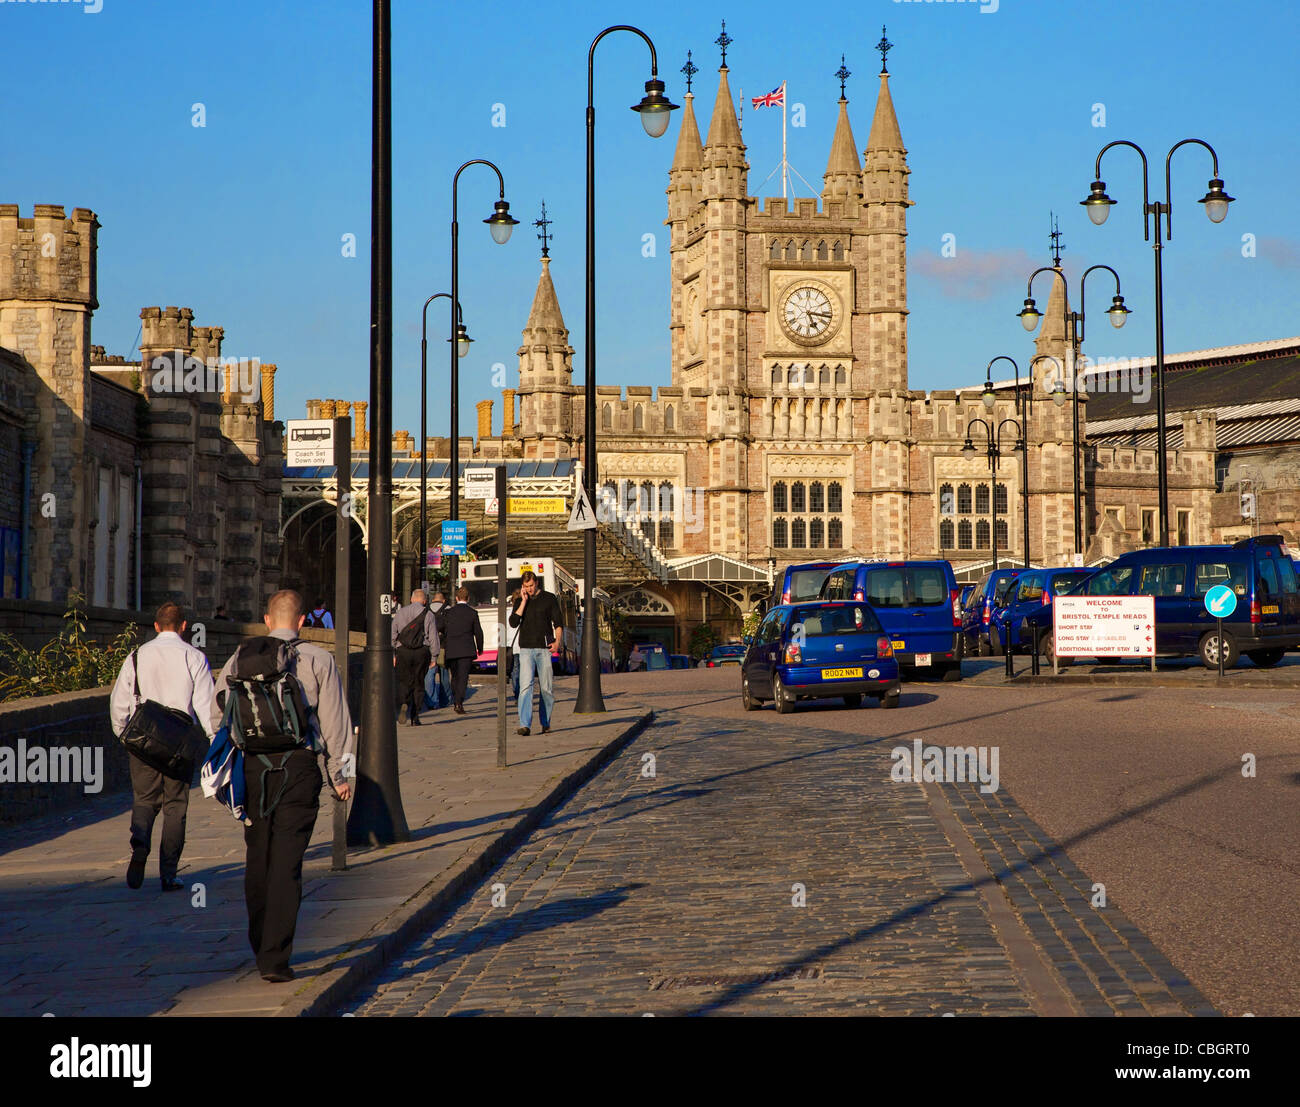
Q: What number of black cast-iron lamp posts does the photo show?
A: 8